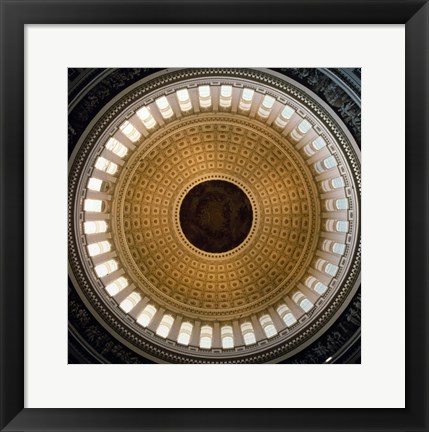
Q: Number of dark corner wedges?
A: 4